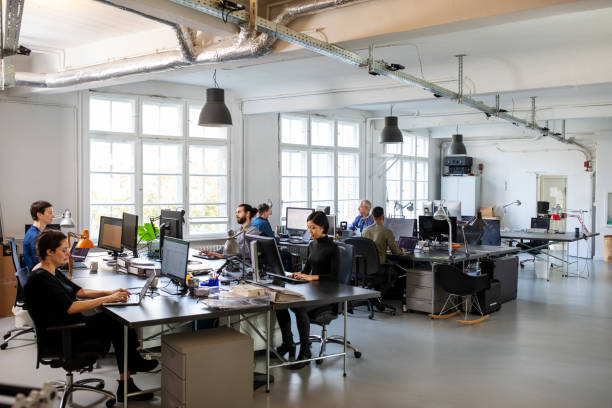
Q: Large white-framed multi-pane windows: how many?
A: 3